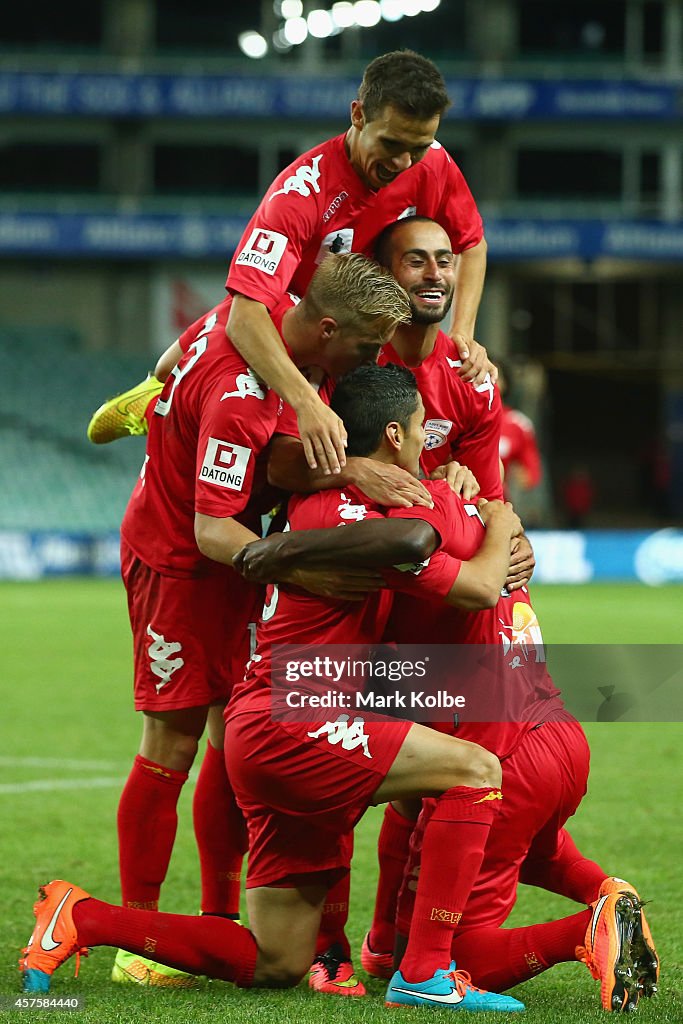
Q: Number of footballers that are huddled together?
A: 5